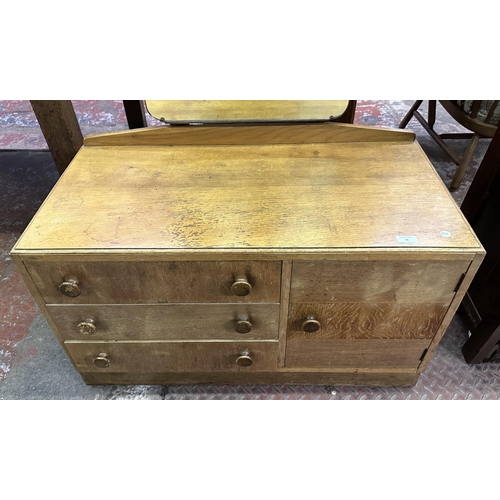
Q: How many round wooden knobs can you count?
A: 7